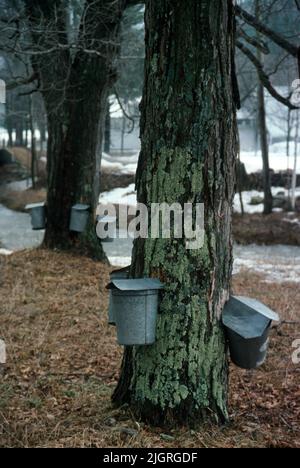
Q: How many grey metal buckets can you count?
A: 6